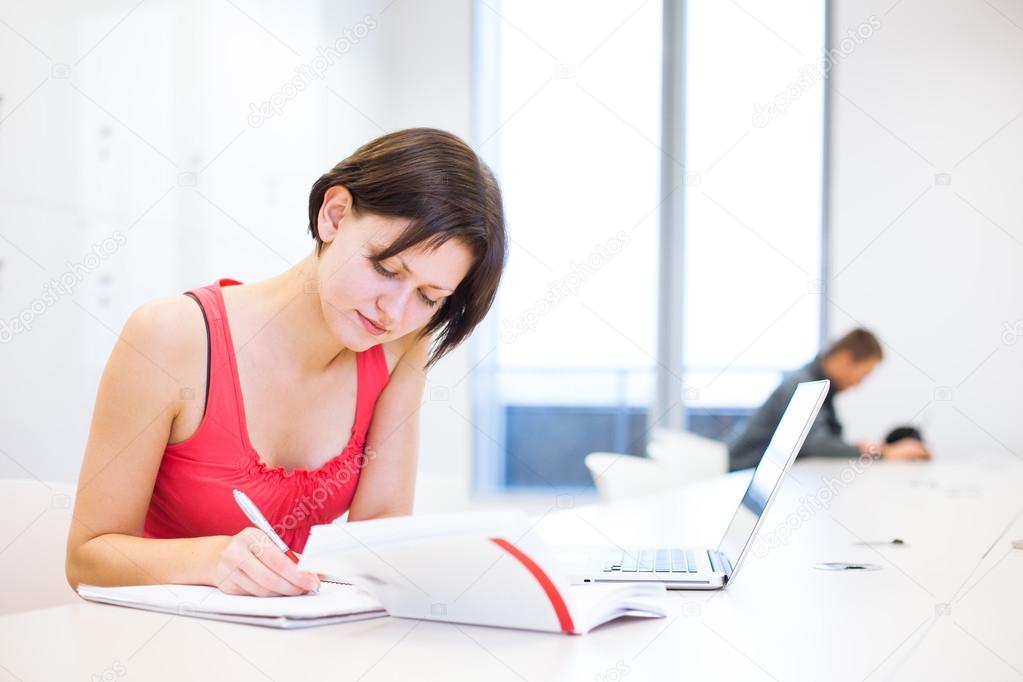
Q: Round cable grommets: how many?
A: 2